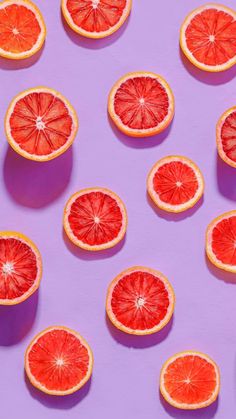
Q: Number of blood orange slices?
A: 13